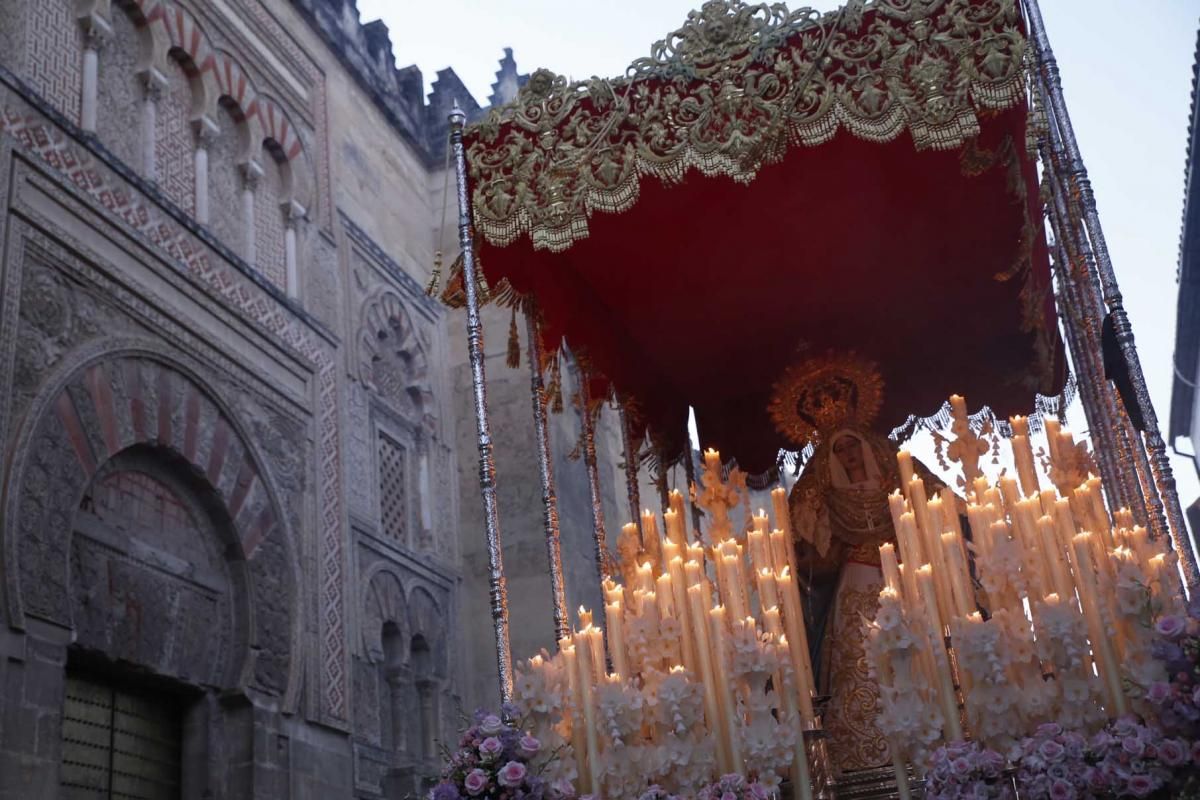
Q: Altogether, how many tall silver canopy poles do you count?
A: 12